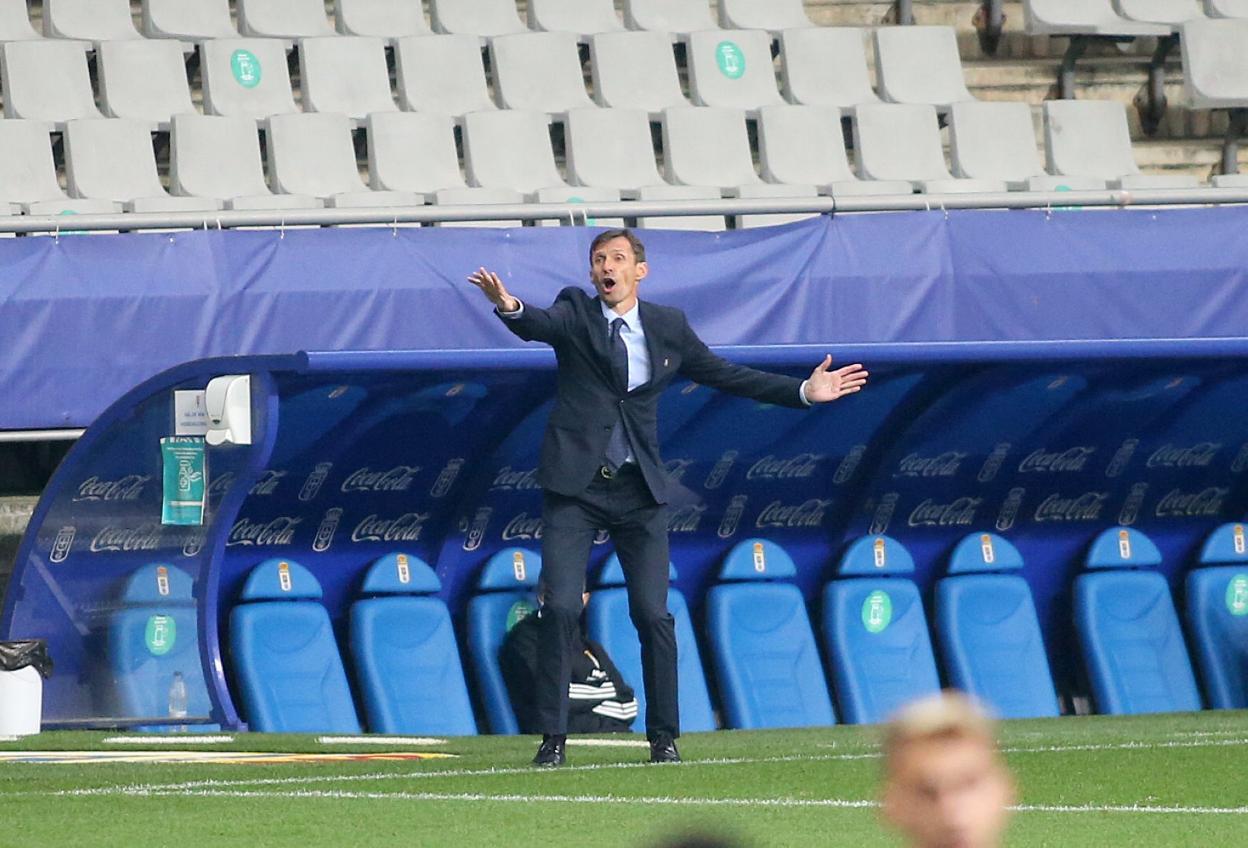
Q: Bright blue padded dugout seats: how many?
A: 10